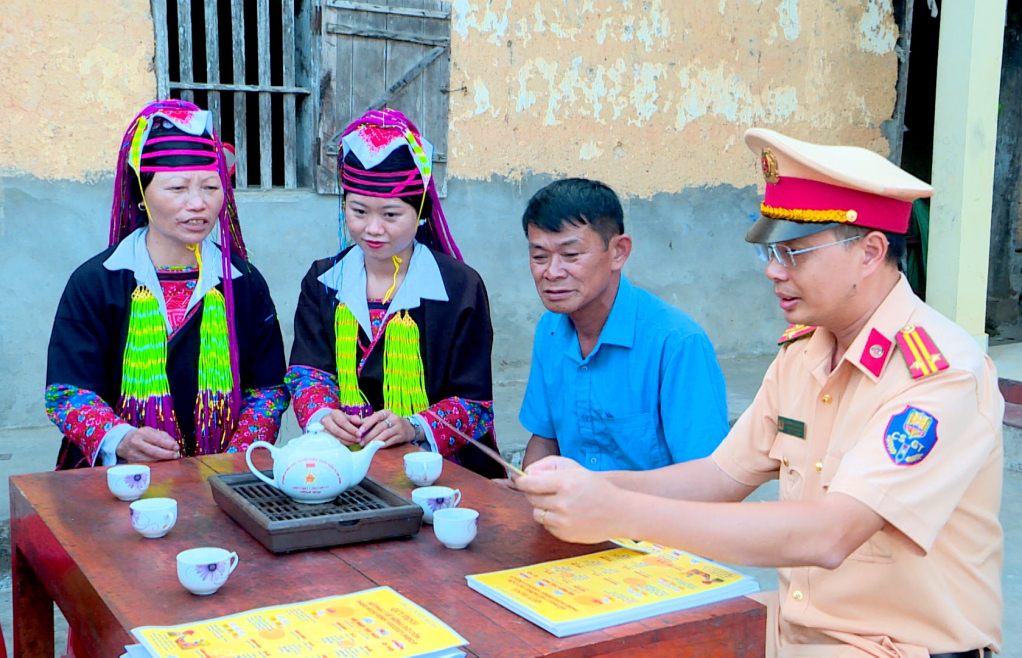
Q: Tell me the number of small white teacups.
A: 6